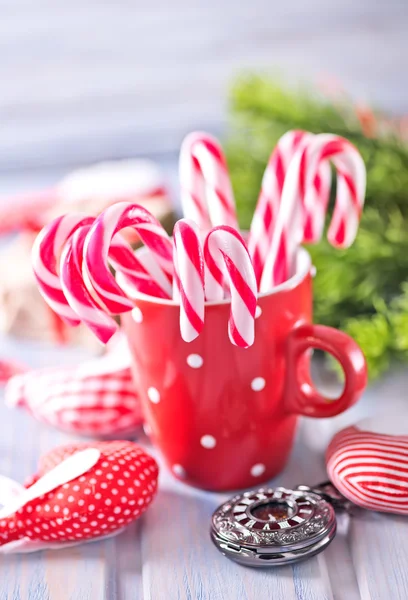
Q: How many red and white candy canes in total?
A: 8